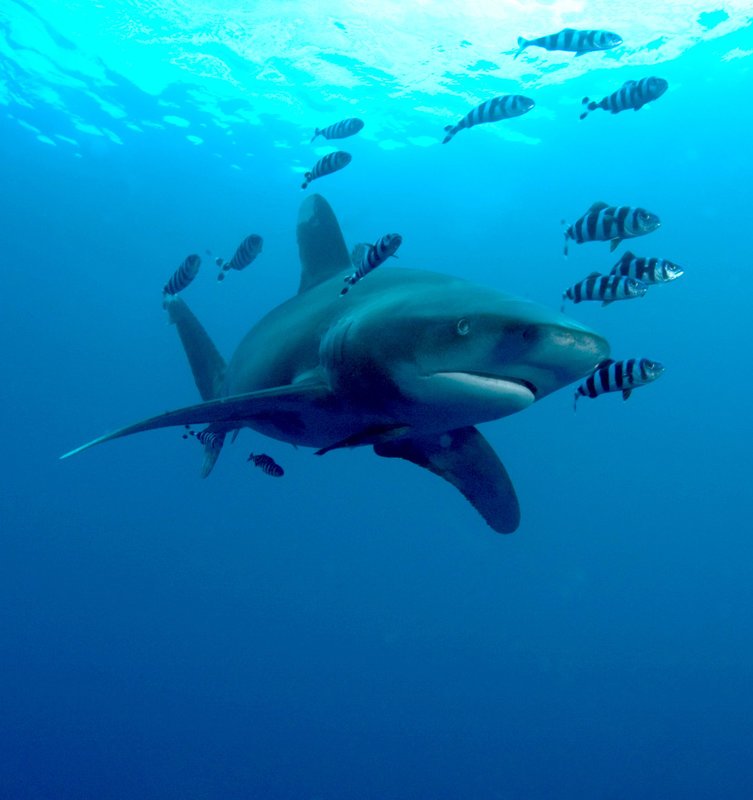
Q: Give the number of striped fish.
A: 14